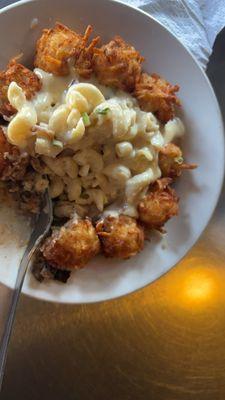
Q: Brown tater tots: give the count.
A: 9